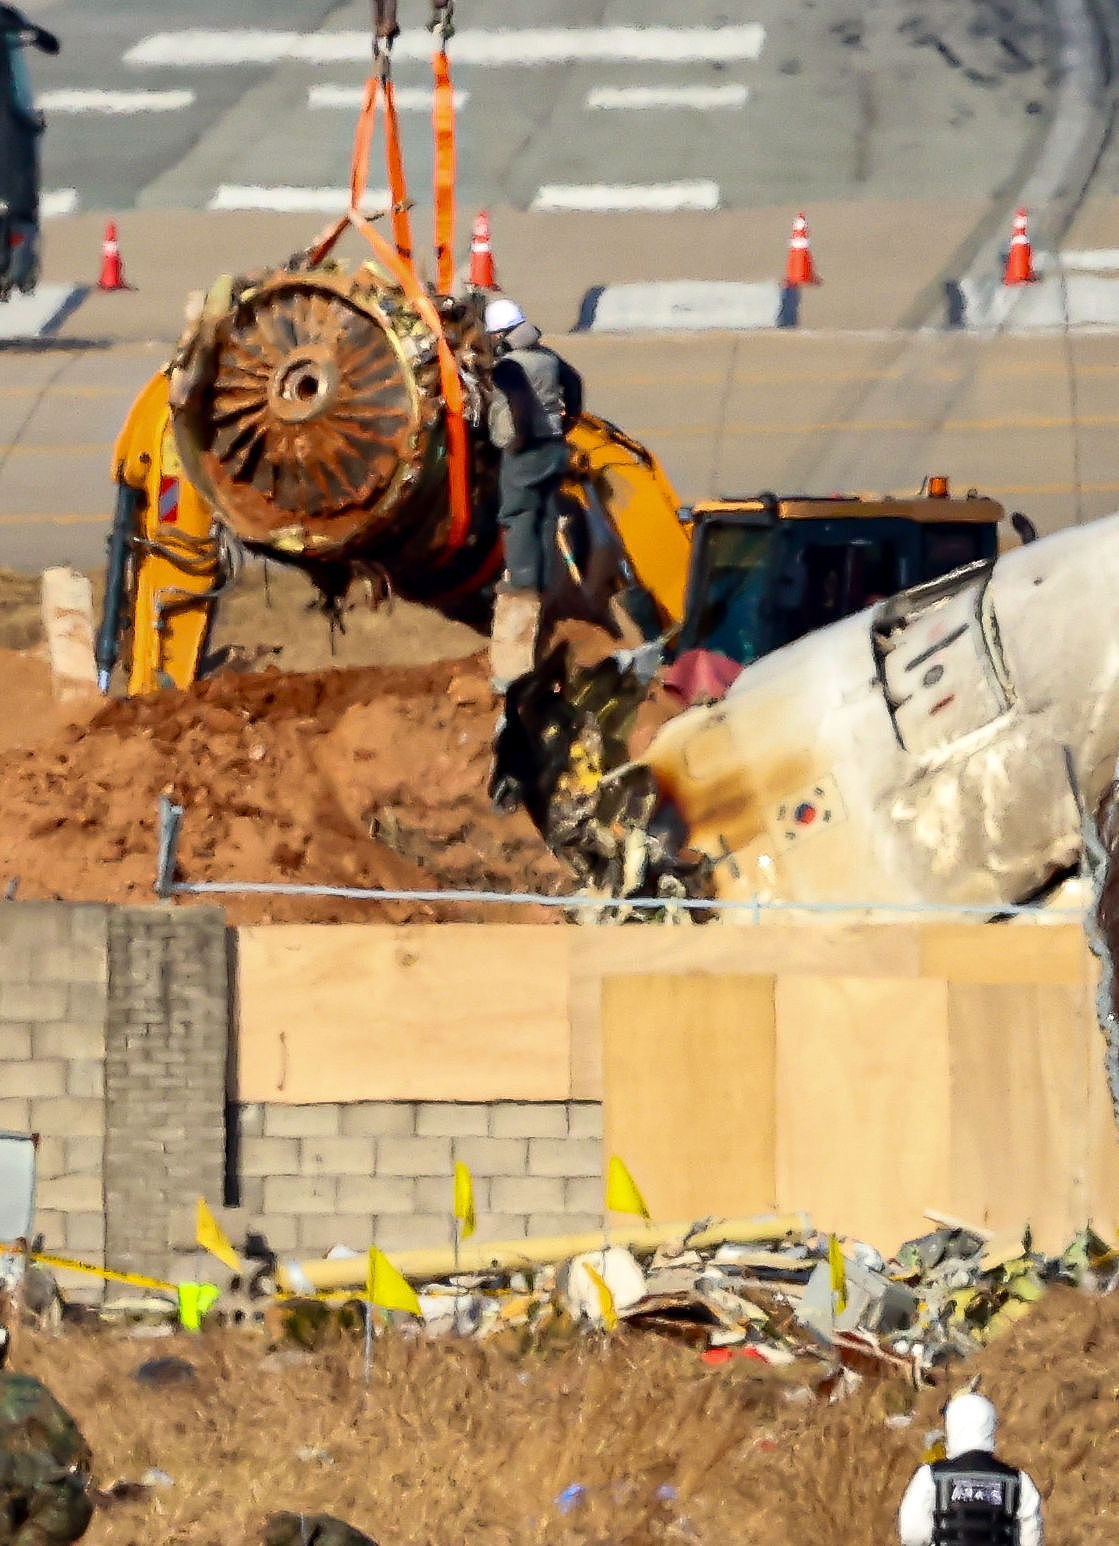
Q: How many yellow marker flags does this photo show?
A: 6